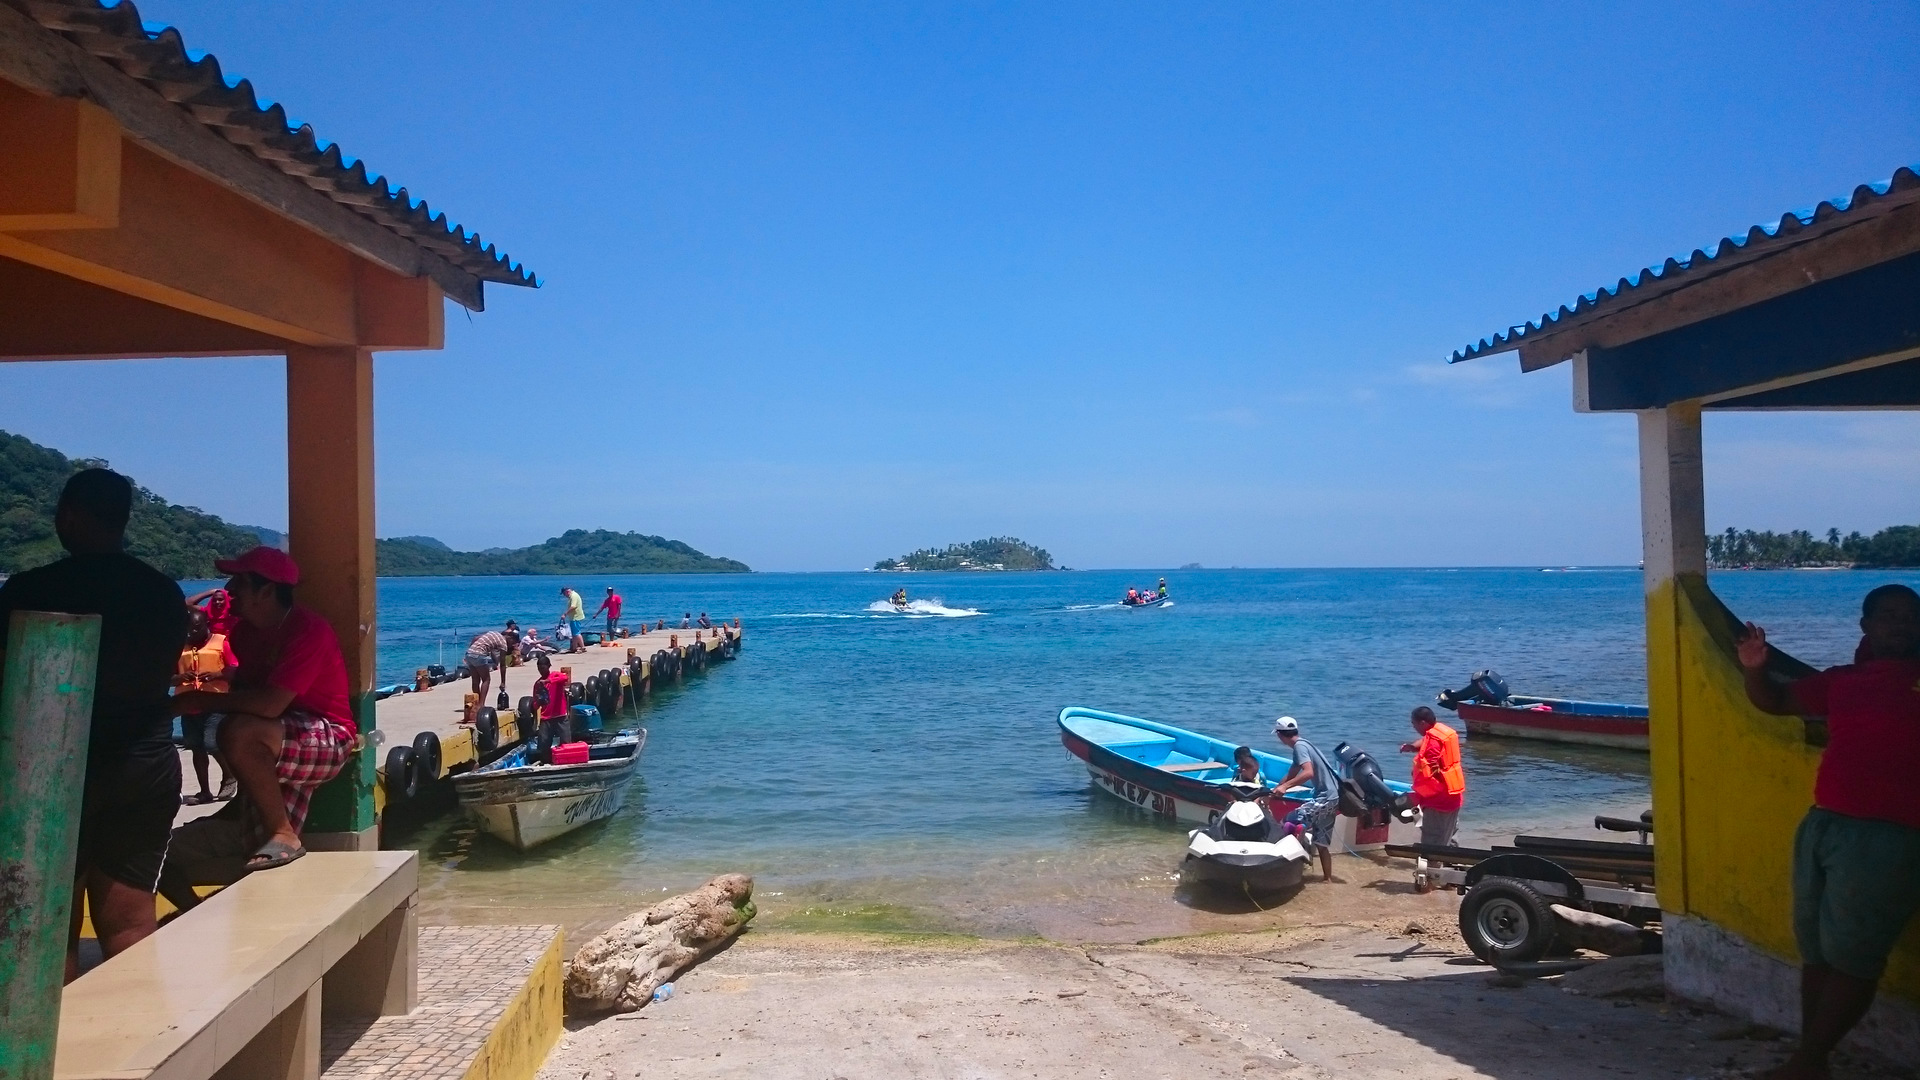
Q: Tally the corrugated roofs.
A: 2